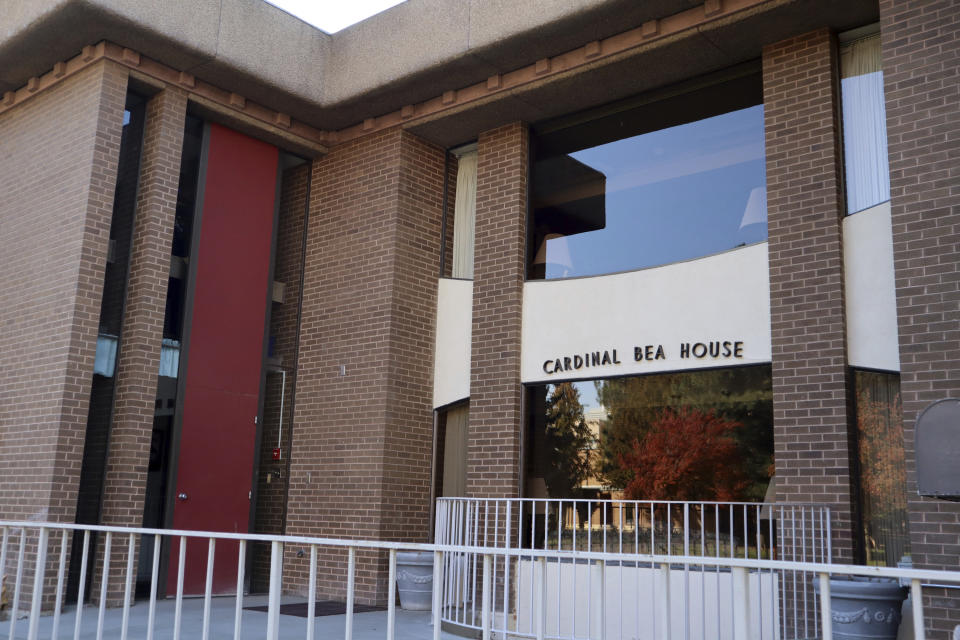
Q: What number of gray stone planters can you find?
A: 2